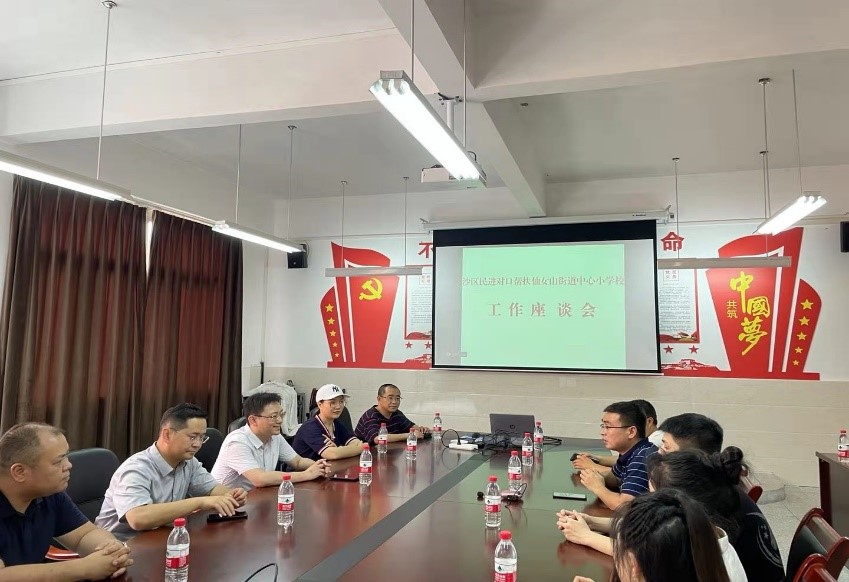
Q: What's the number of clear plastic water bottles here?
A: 12